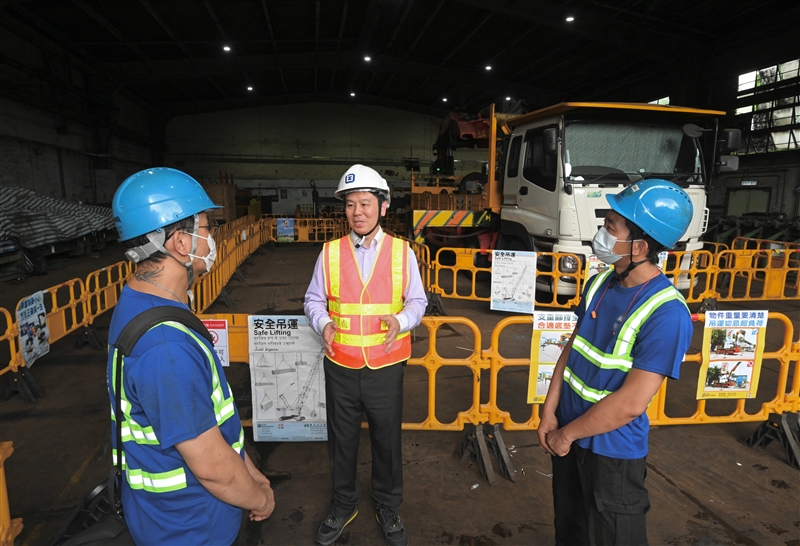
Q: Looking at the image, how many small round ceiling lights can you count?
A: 8